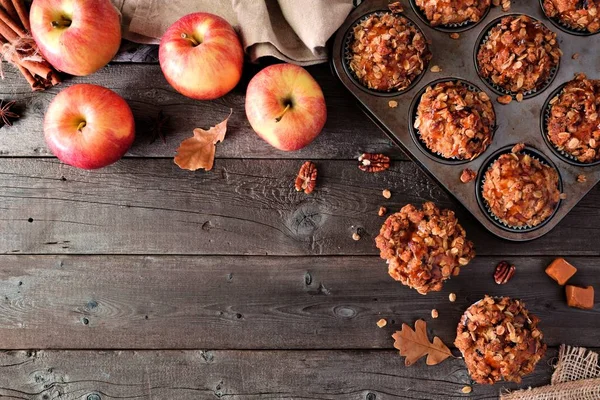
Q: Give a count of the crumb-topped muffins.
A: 9